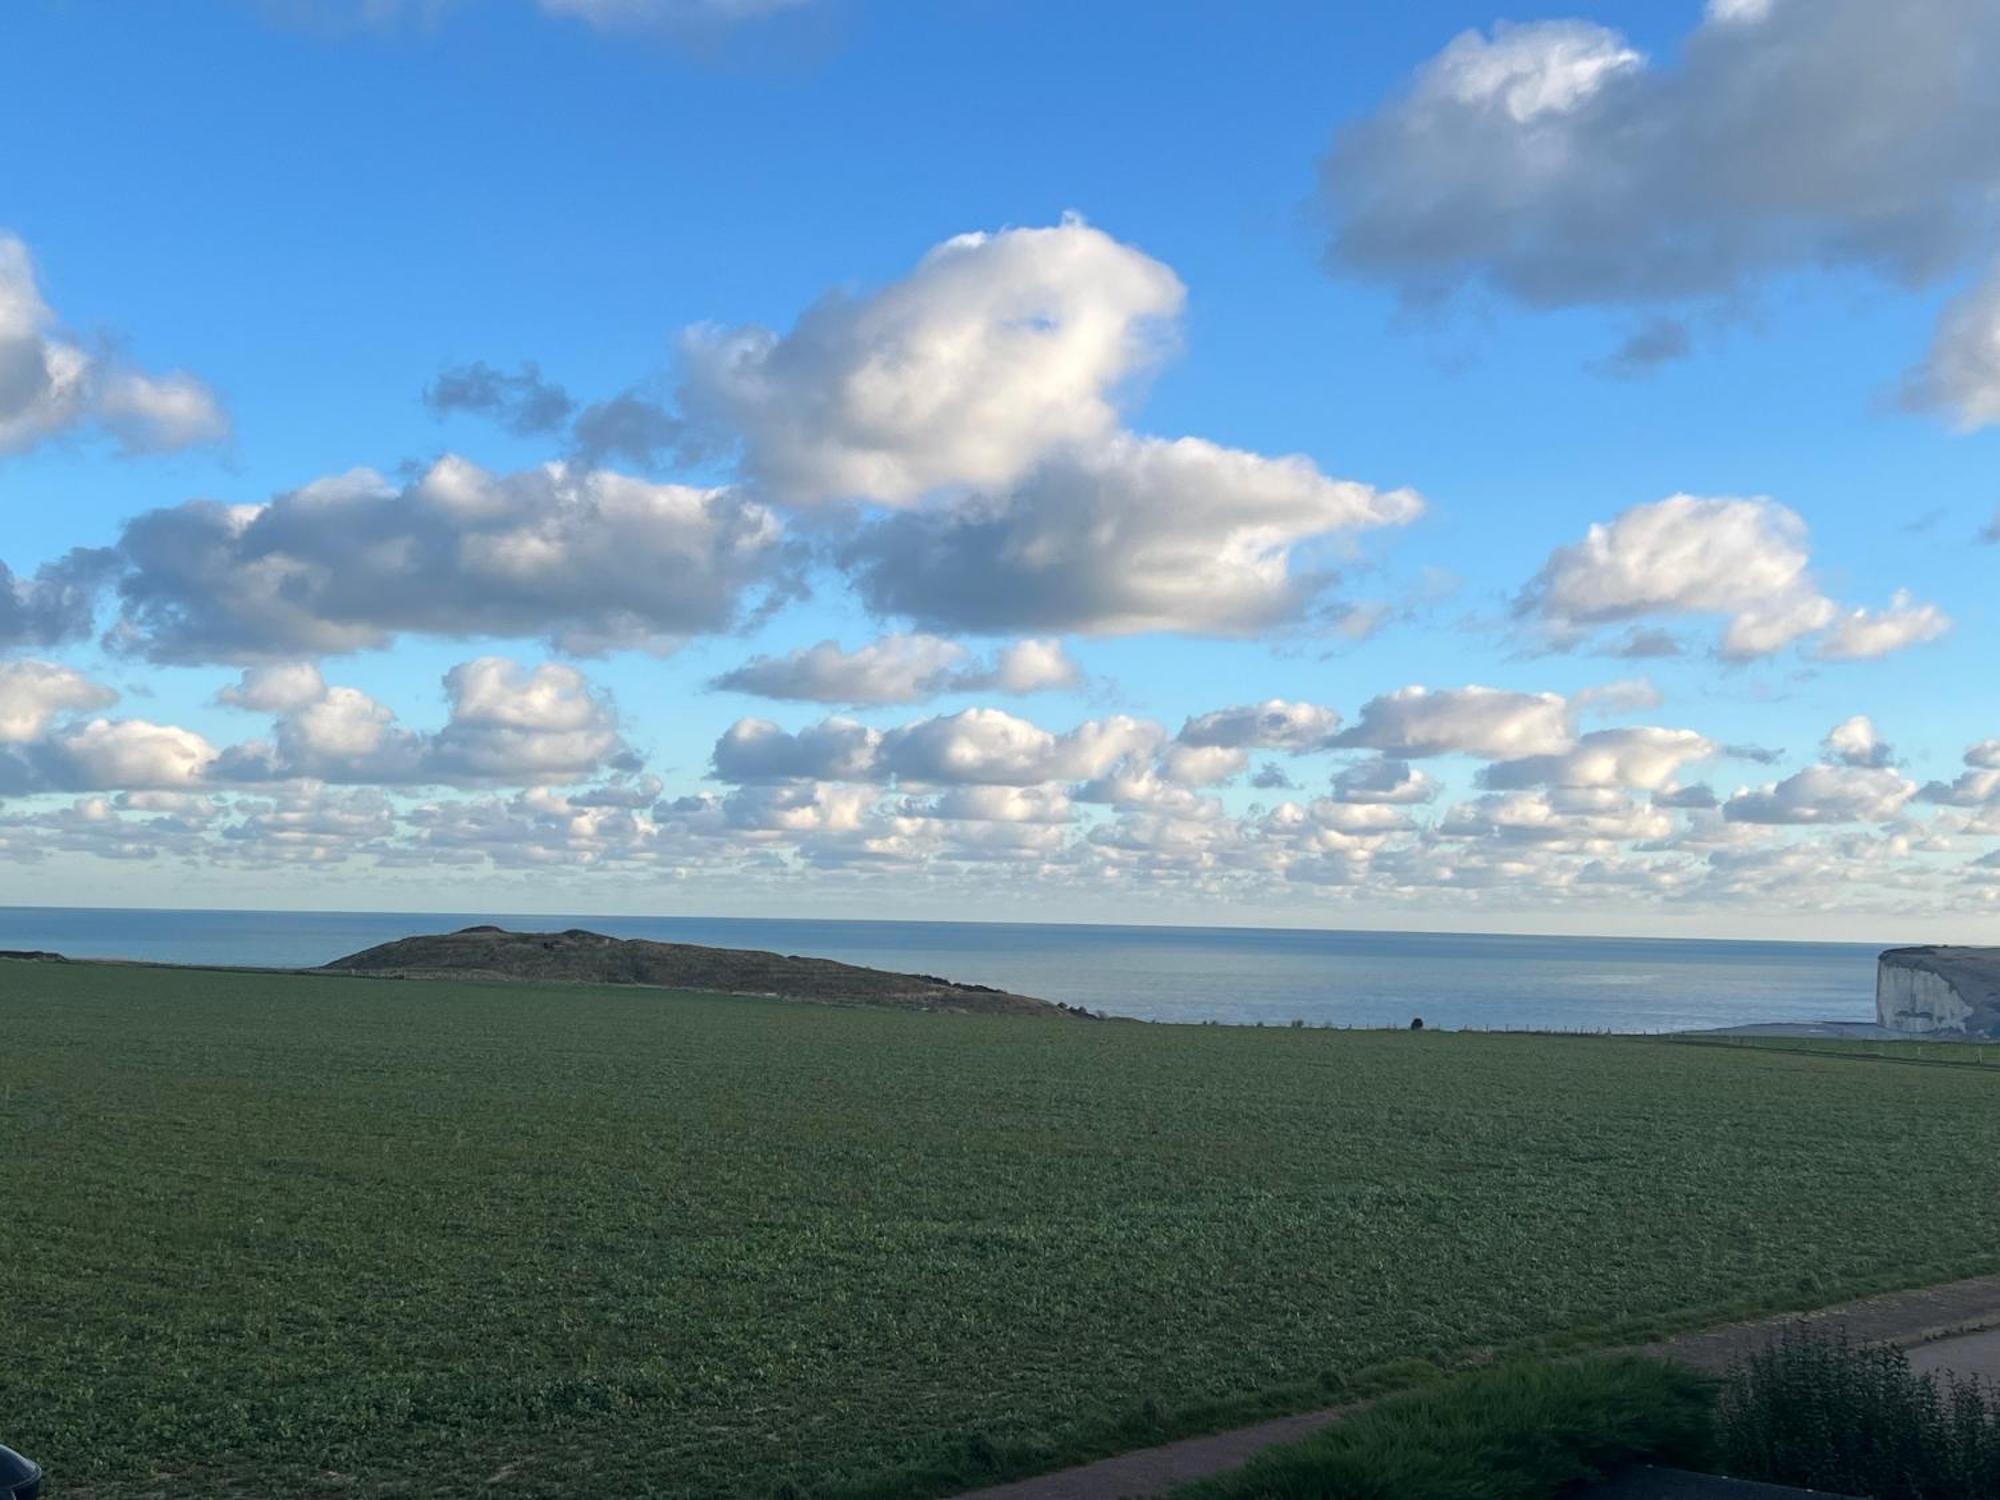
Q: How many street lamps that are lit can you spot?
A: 0